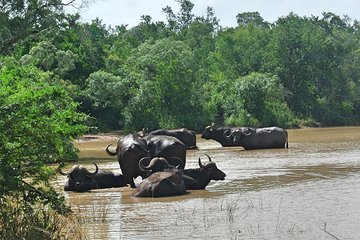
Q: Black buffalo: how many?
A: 8